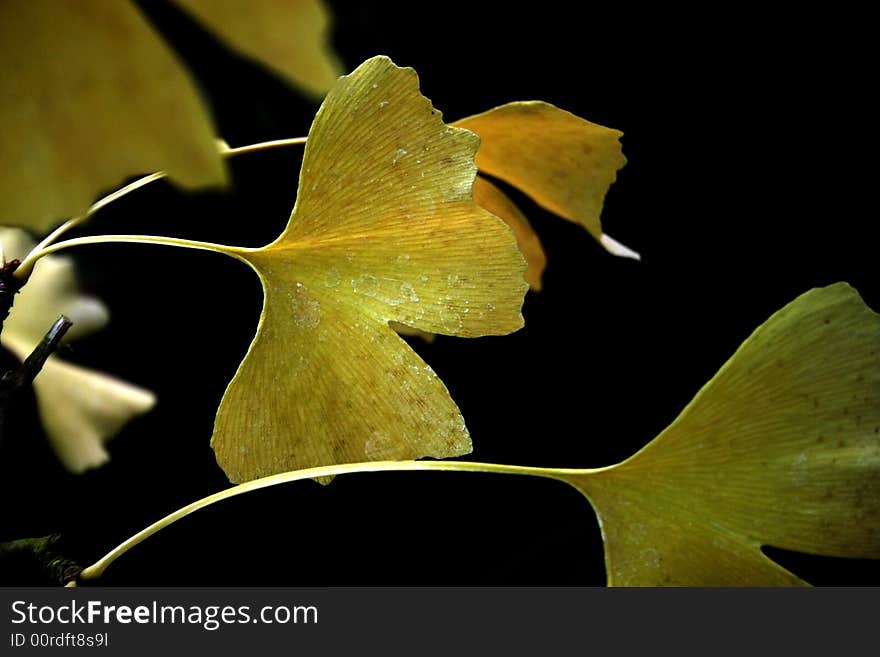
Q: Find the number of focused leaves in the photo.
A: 2